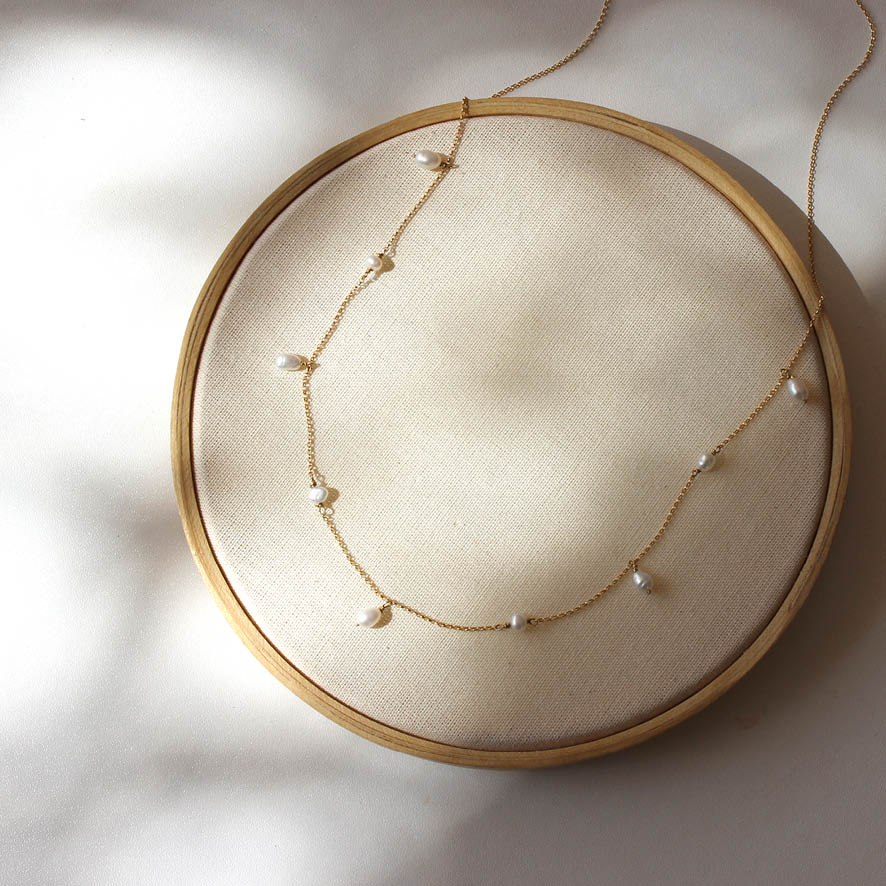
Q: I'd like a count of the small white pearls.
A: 9